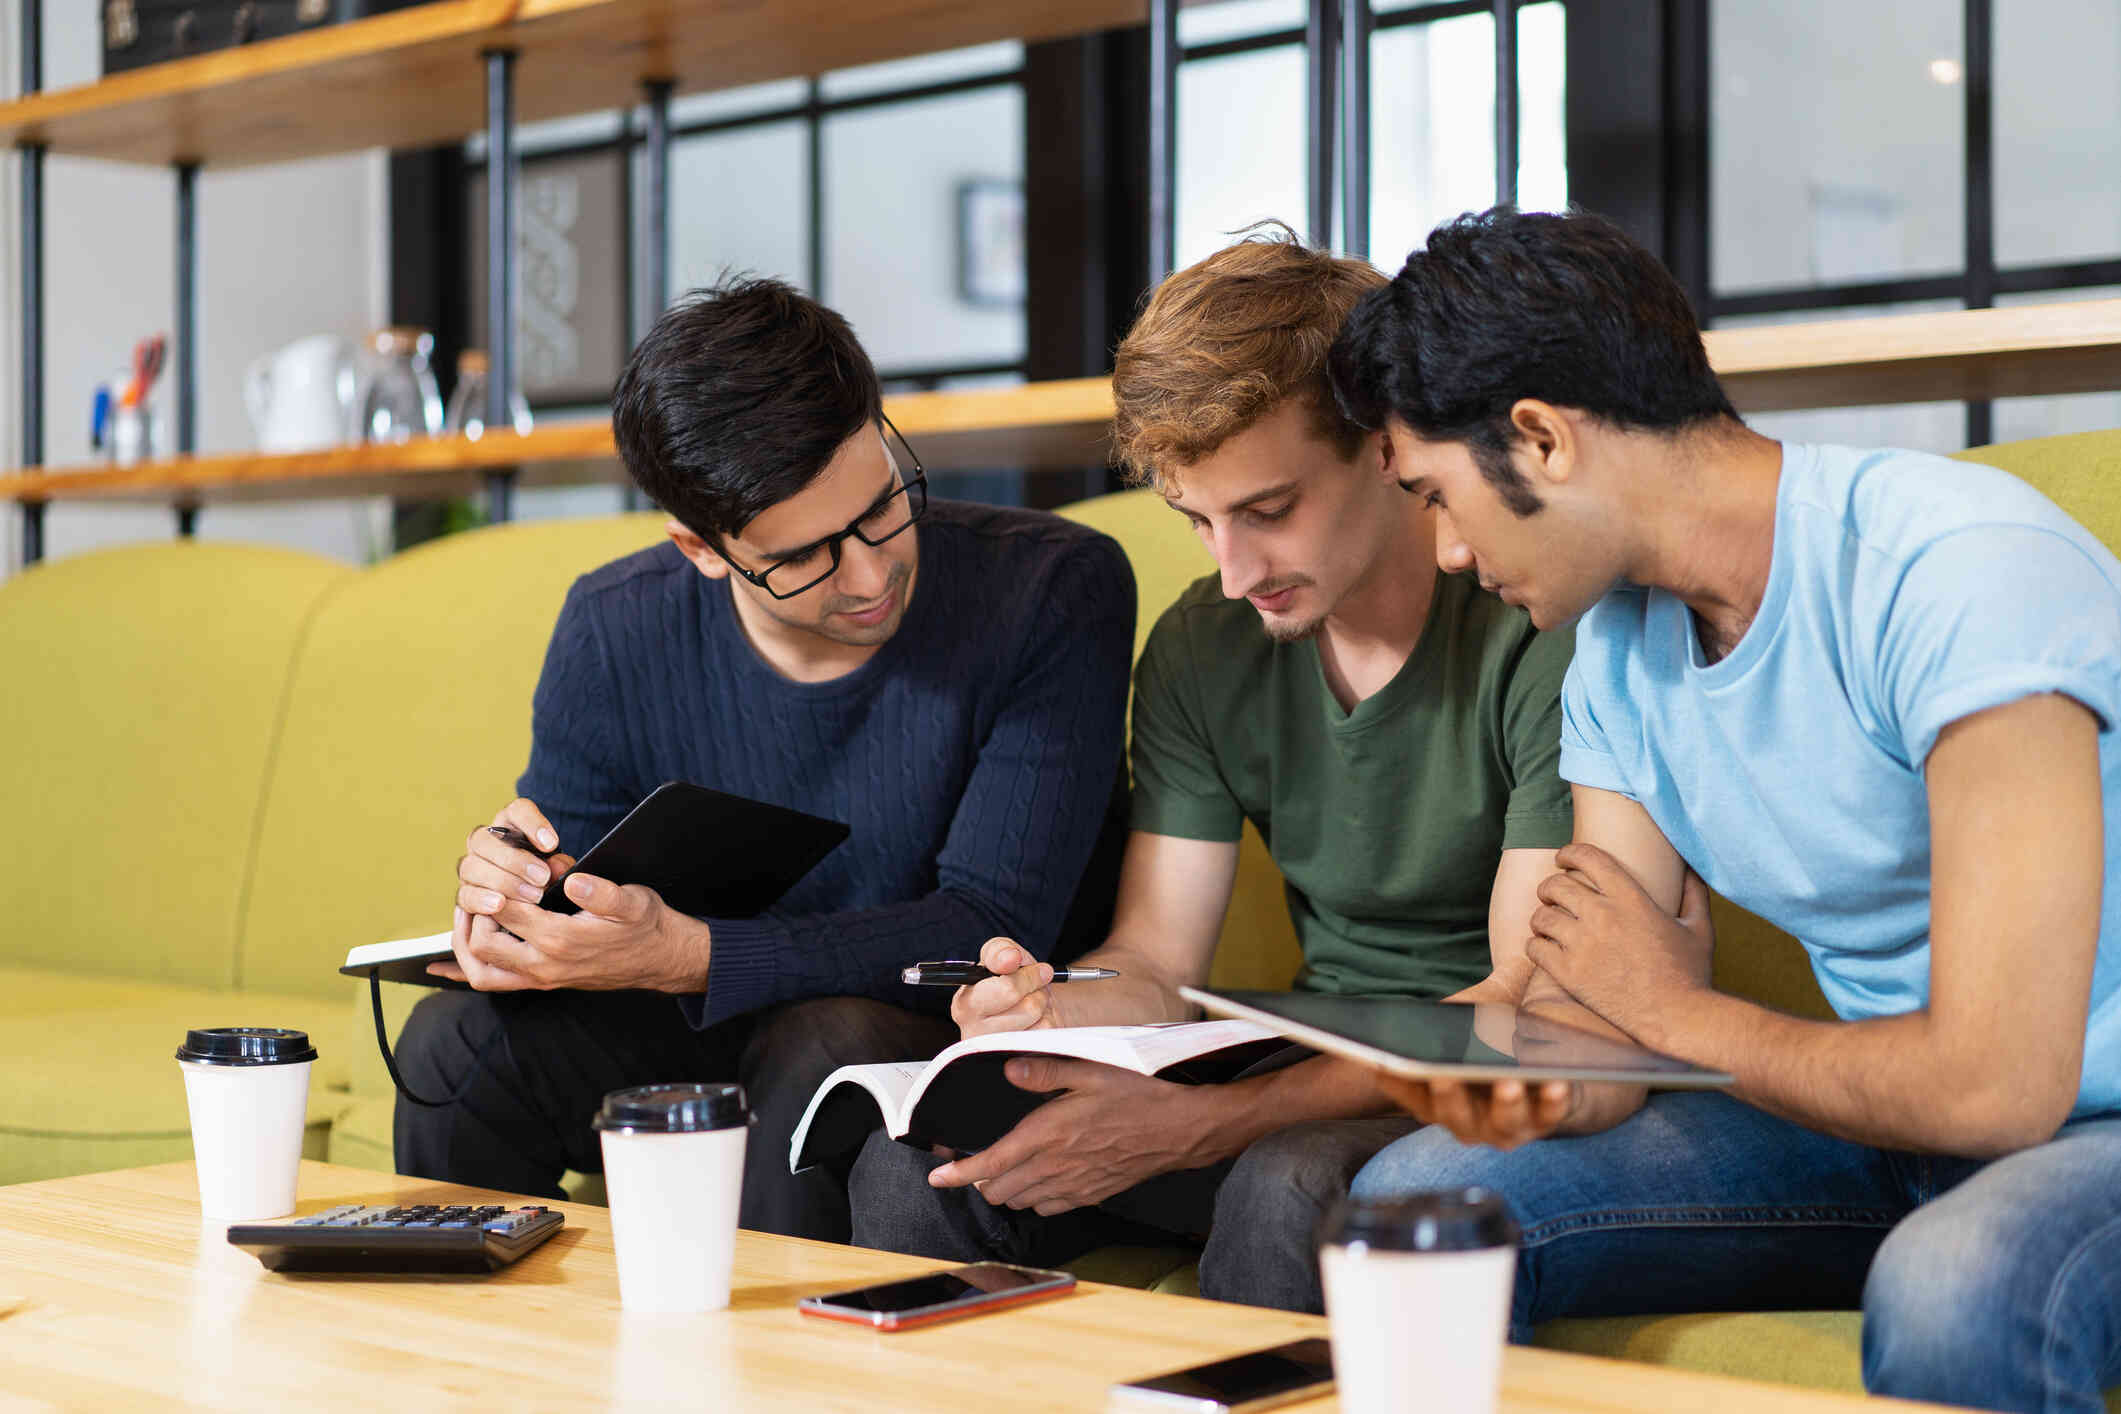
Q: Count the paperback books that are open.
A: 1